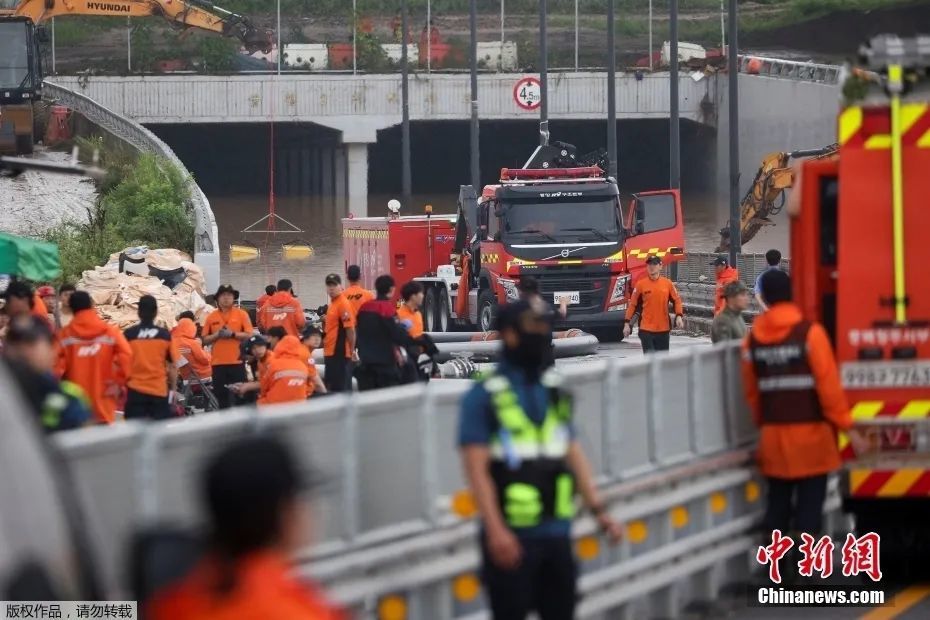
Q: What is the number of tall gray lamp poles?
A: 6